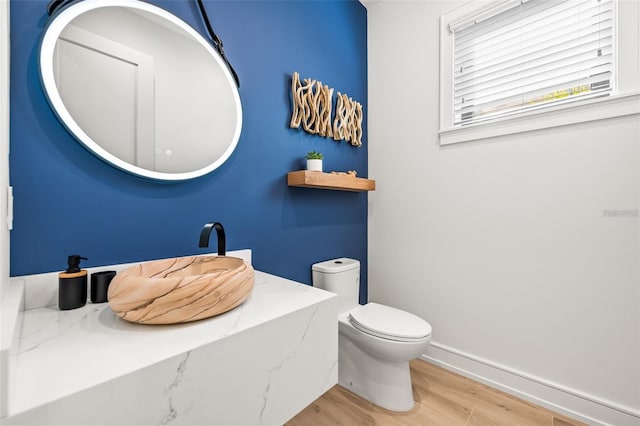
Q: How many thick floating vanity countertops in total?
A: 1